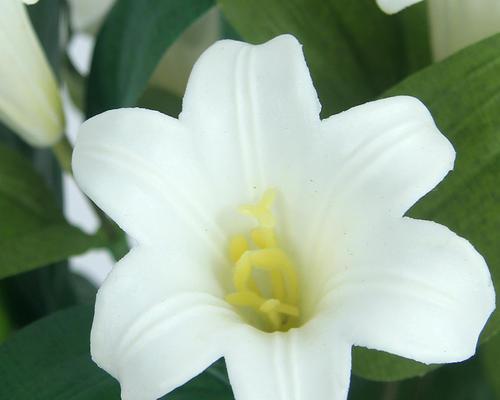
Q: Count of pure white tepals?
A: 6